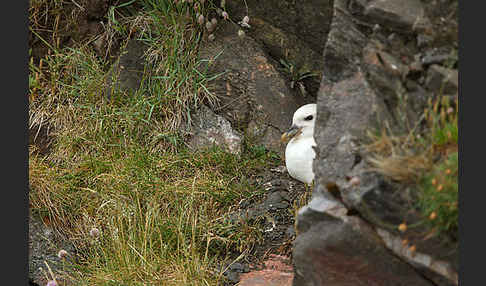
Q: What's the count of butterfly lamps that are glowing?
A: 0